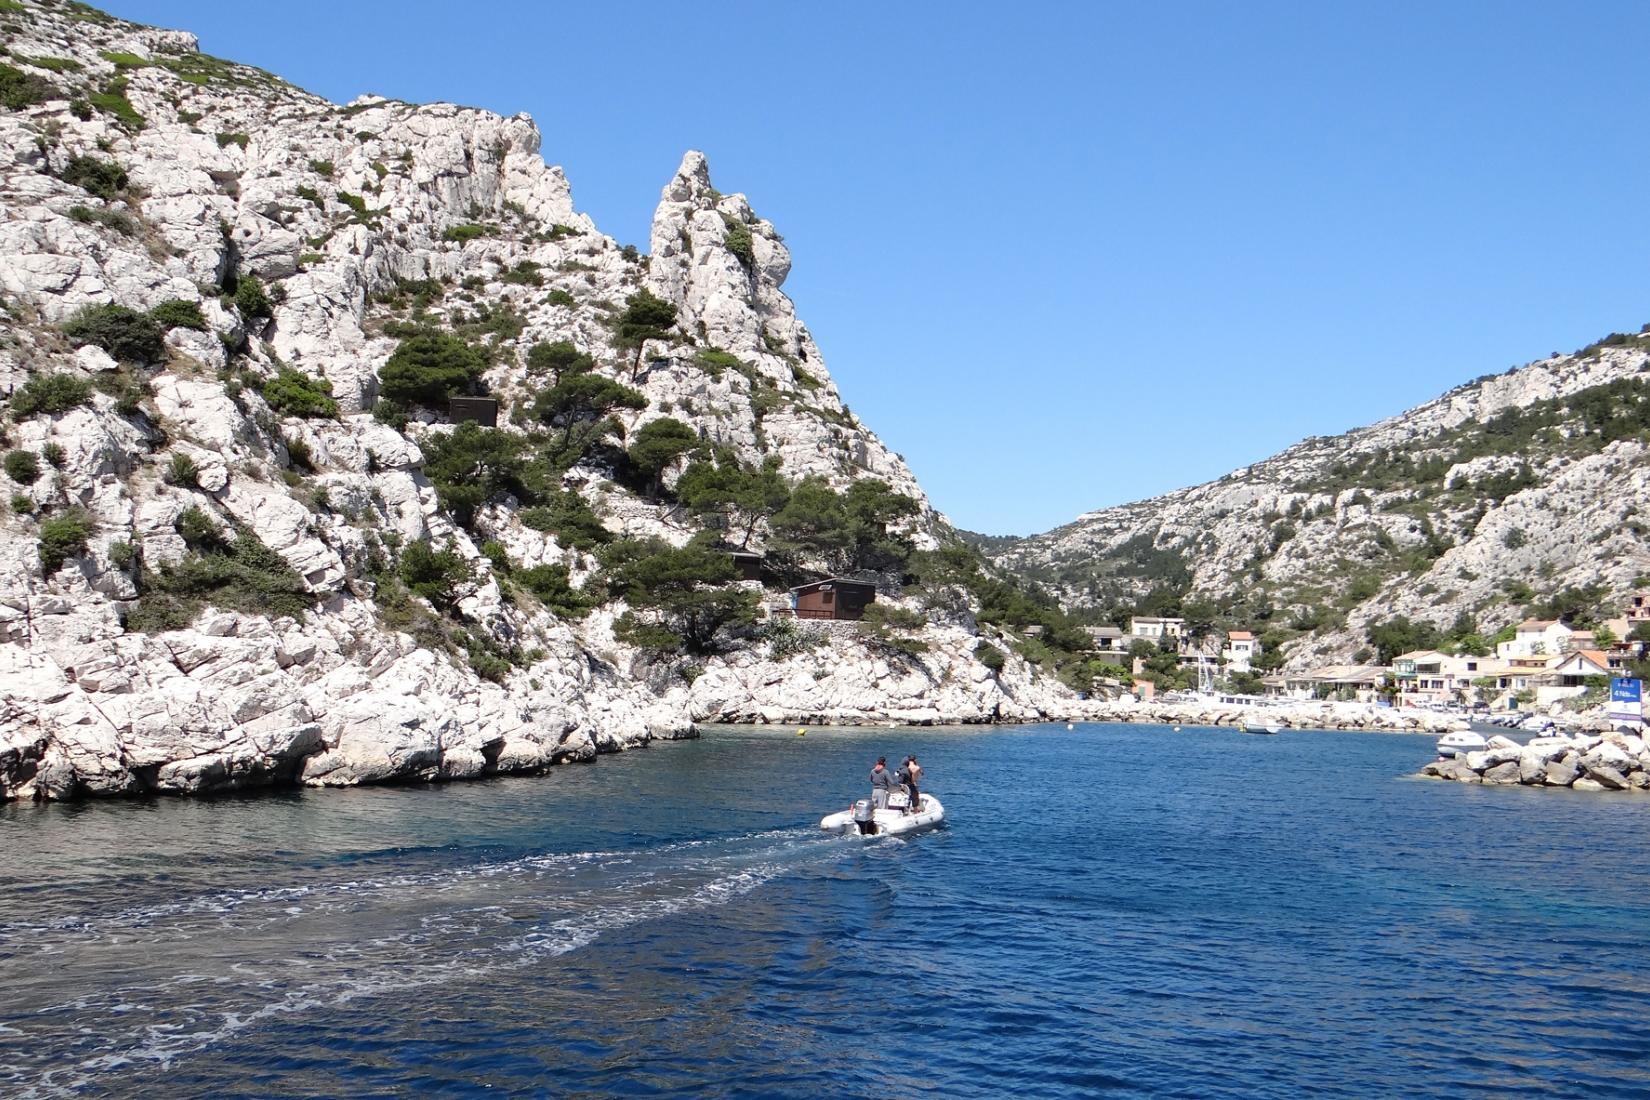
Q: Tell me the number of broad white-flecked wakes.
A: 1